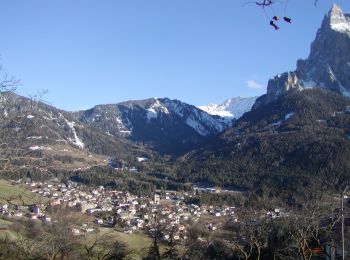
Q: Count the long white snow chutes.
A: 1